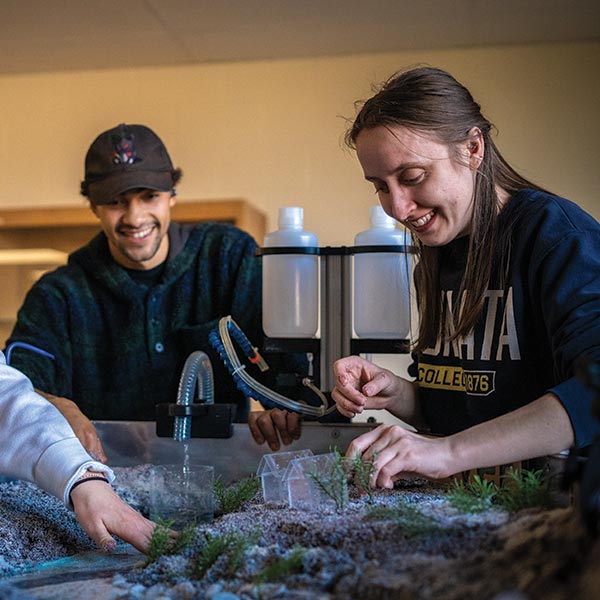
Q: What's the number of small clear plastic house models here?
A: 2